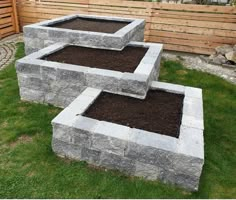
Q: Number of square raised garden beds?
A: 3